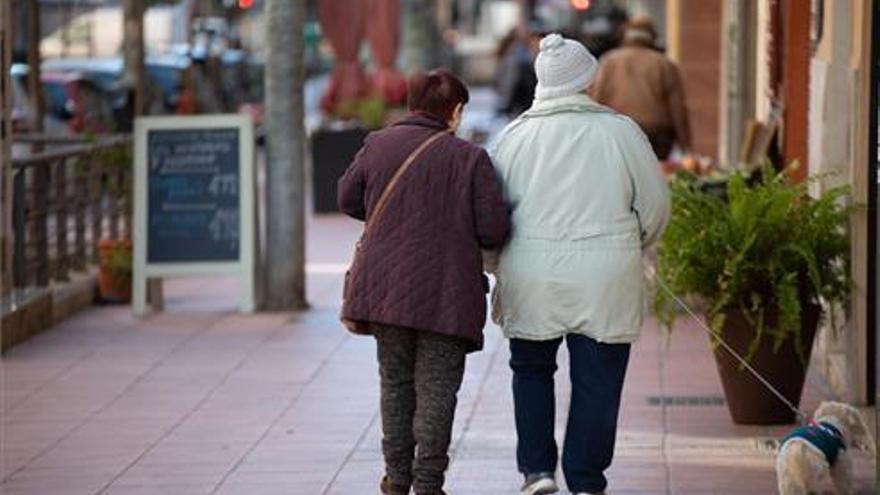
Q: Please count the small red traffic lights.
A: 2